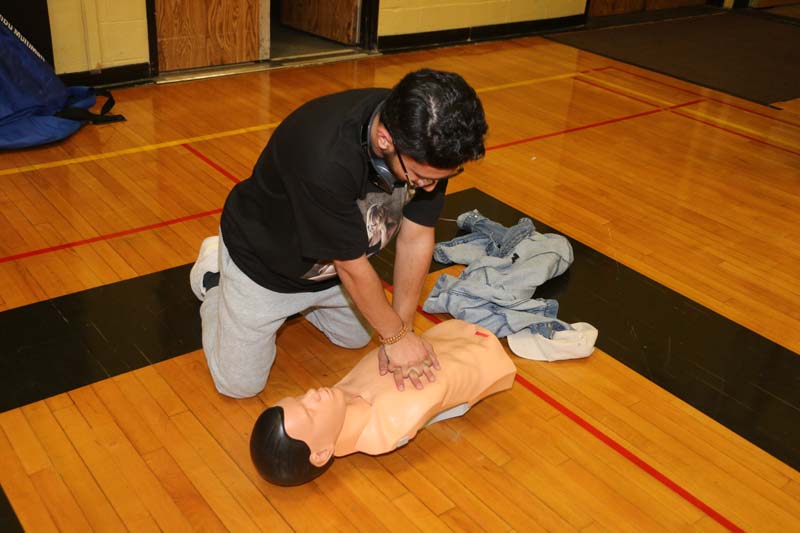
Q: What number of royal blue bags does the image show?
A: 1